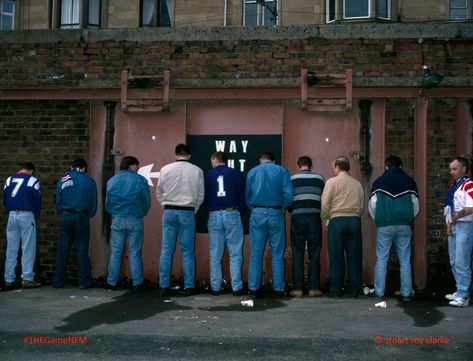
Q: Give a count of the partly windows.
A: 6